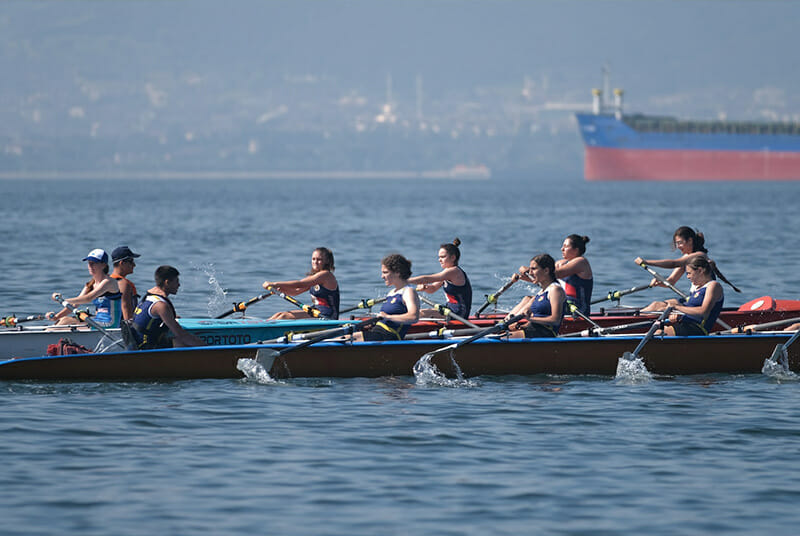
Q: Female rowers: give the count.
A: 8